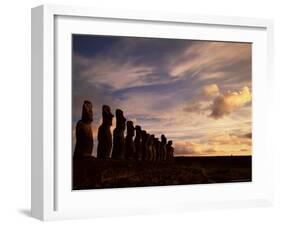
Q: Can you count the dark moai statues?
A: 11